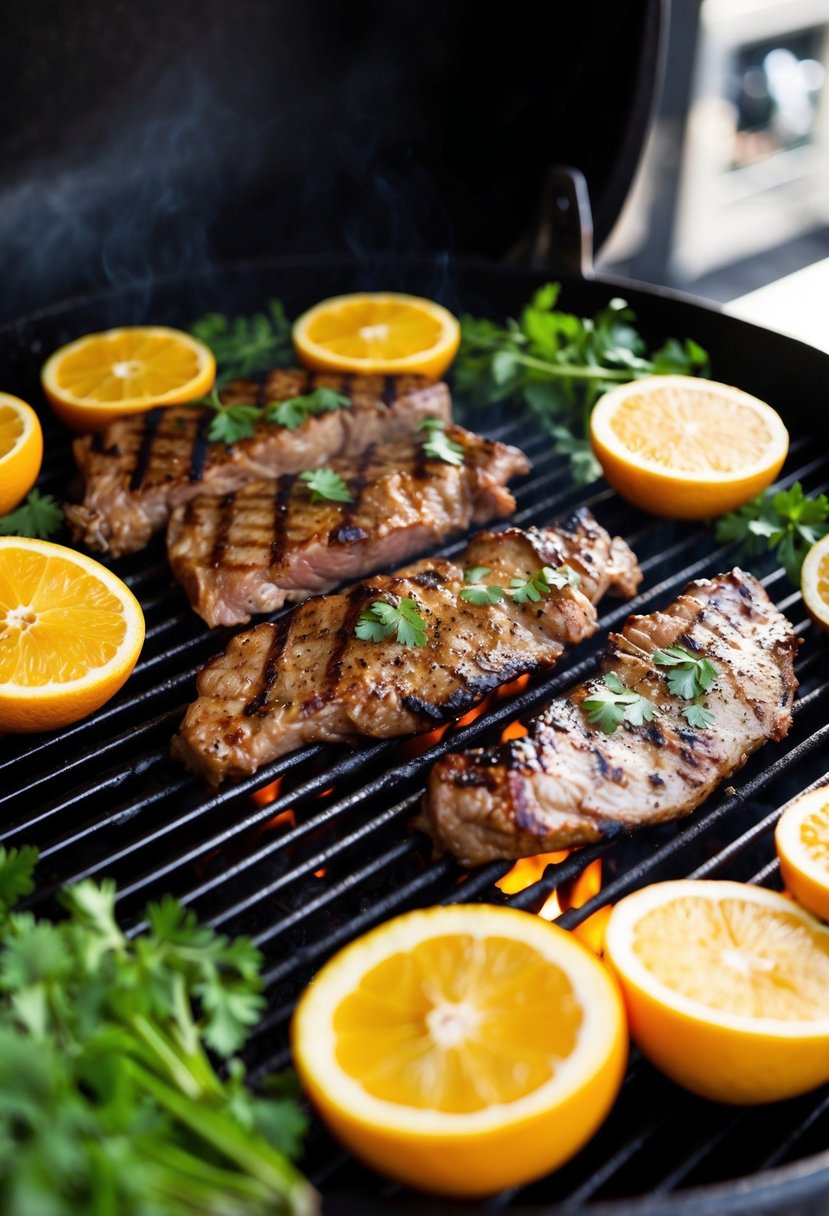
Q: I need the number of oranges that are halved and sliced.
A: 9